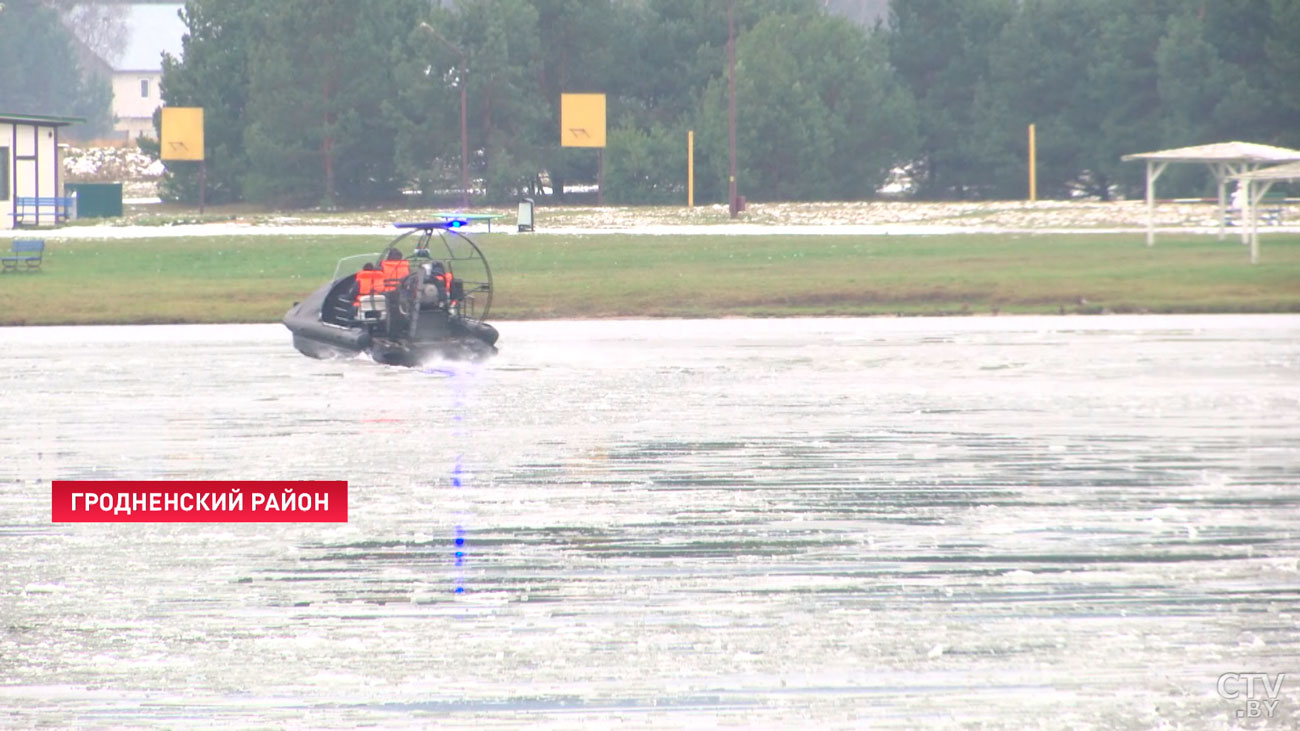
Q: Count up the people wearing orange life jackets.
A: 3